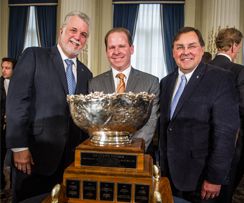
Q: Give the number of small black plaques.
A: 5